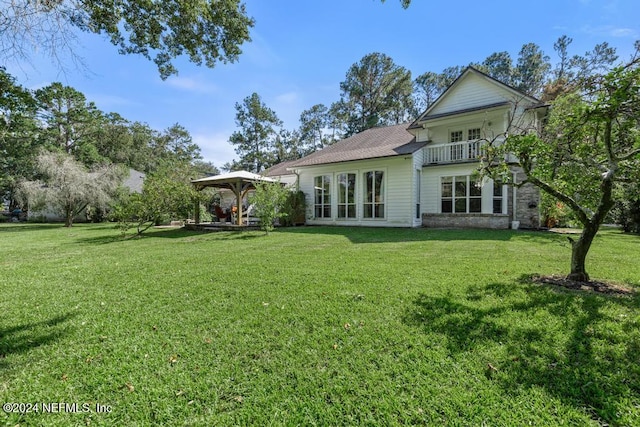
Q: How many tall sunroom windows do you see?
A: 3